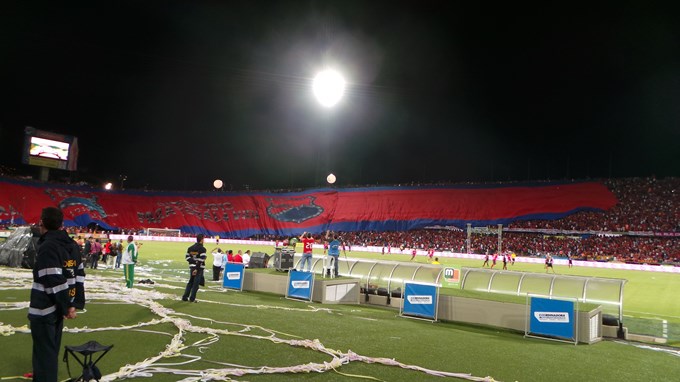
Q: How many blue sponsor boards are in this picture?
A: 4